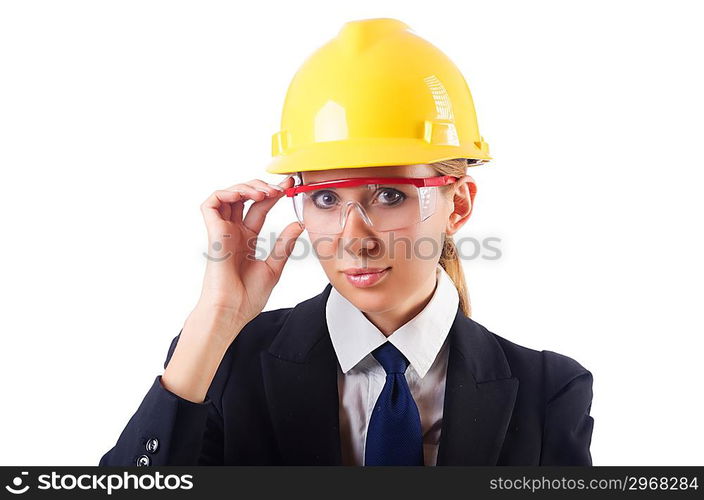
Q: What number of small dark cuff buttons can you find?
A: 2